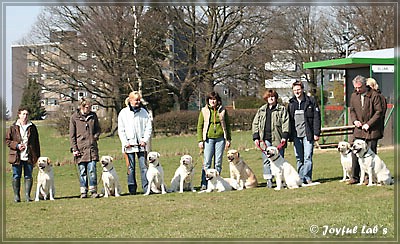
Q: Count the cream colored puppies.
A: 9